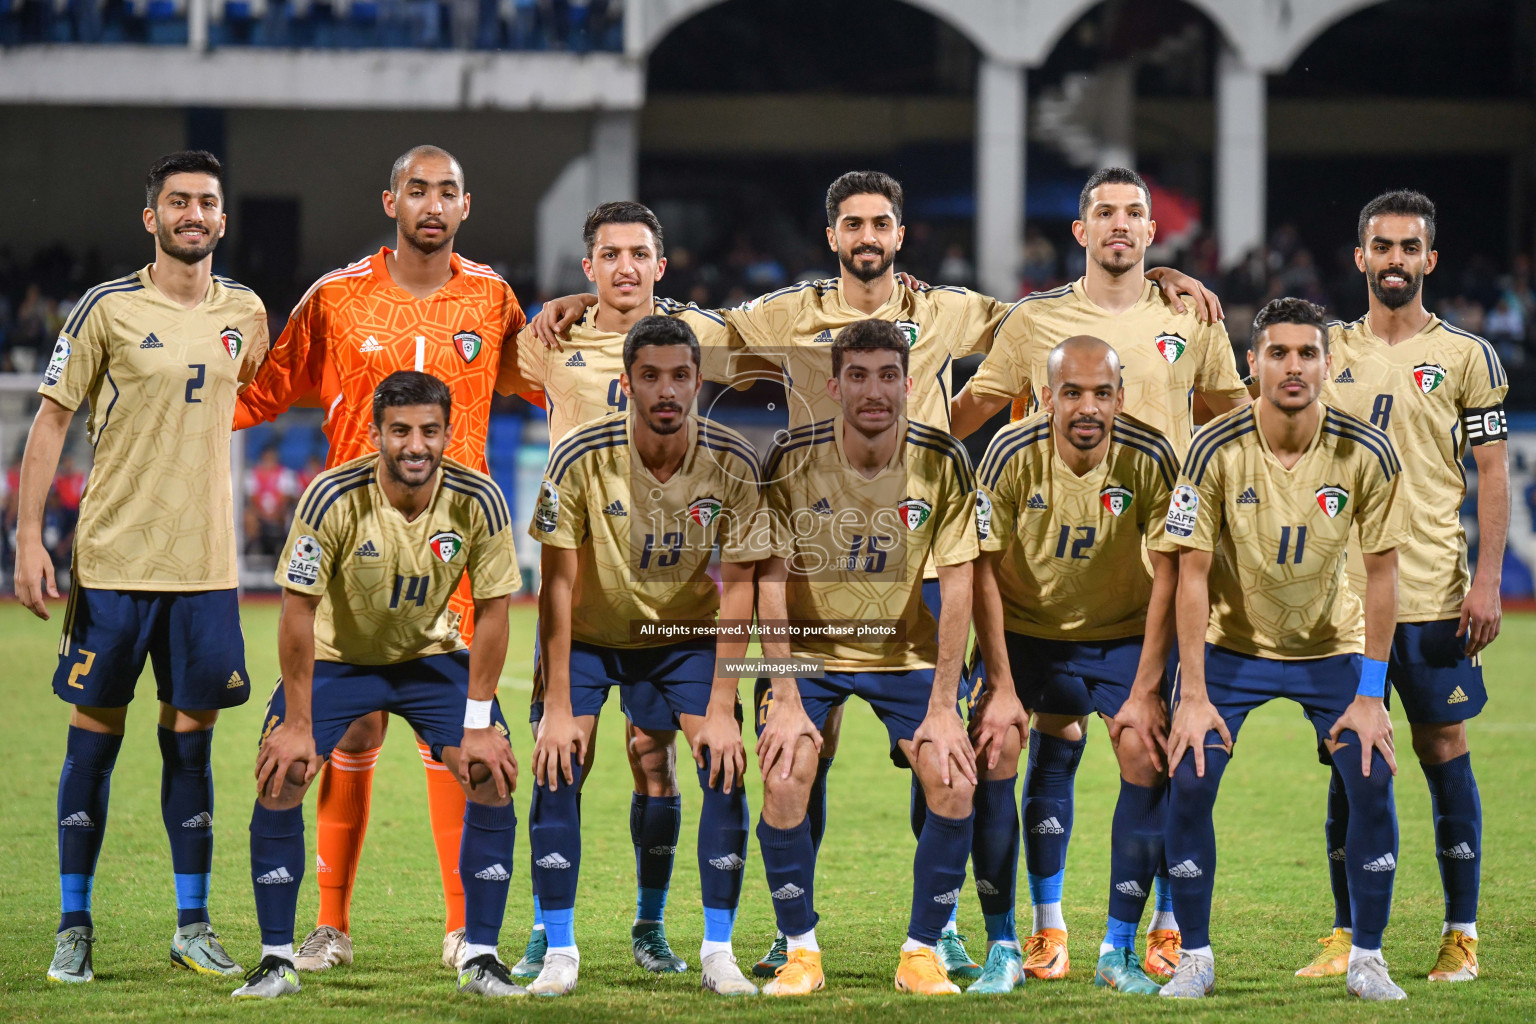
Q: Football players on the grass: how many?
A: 11